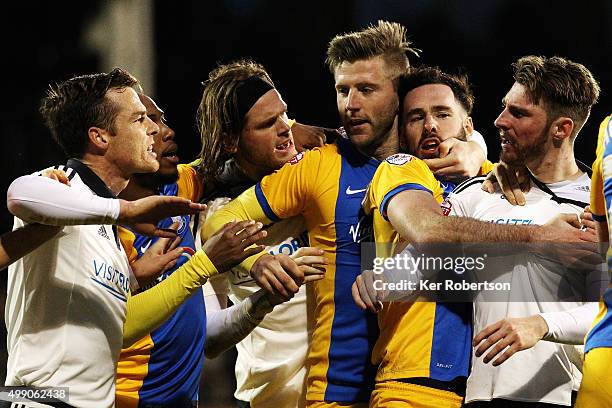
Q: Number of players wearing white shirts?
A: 3